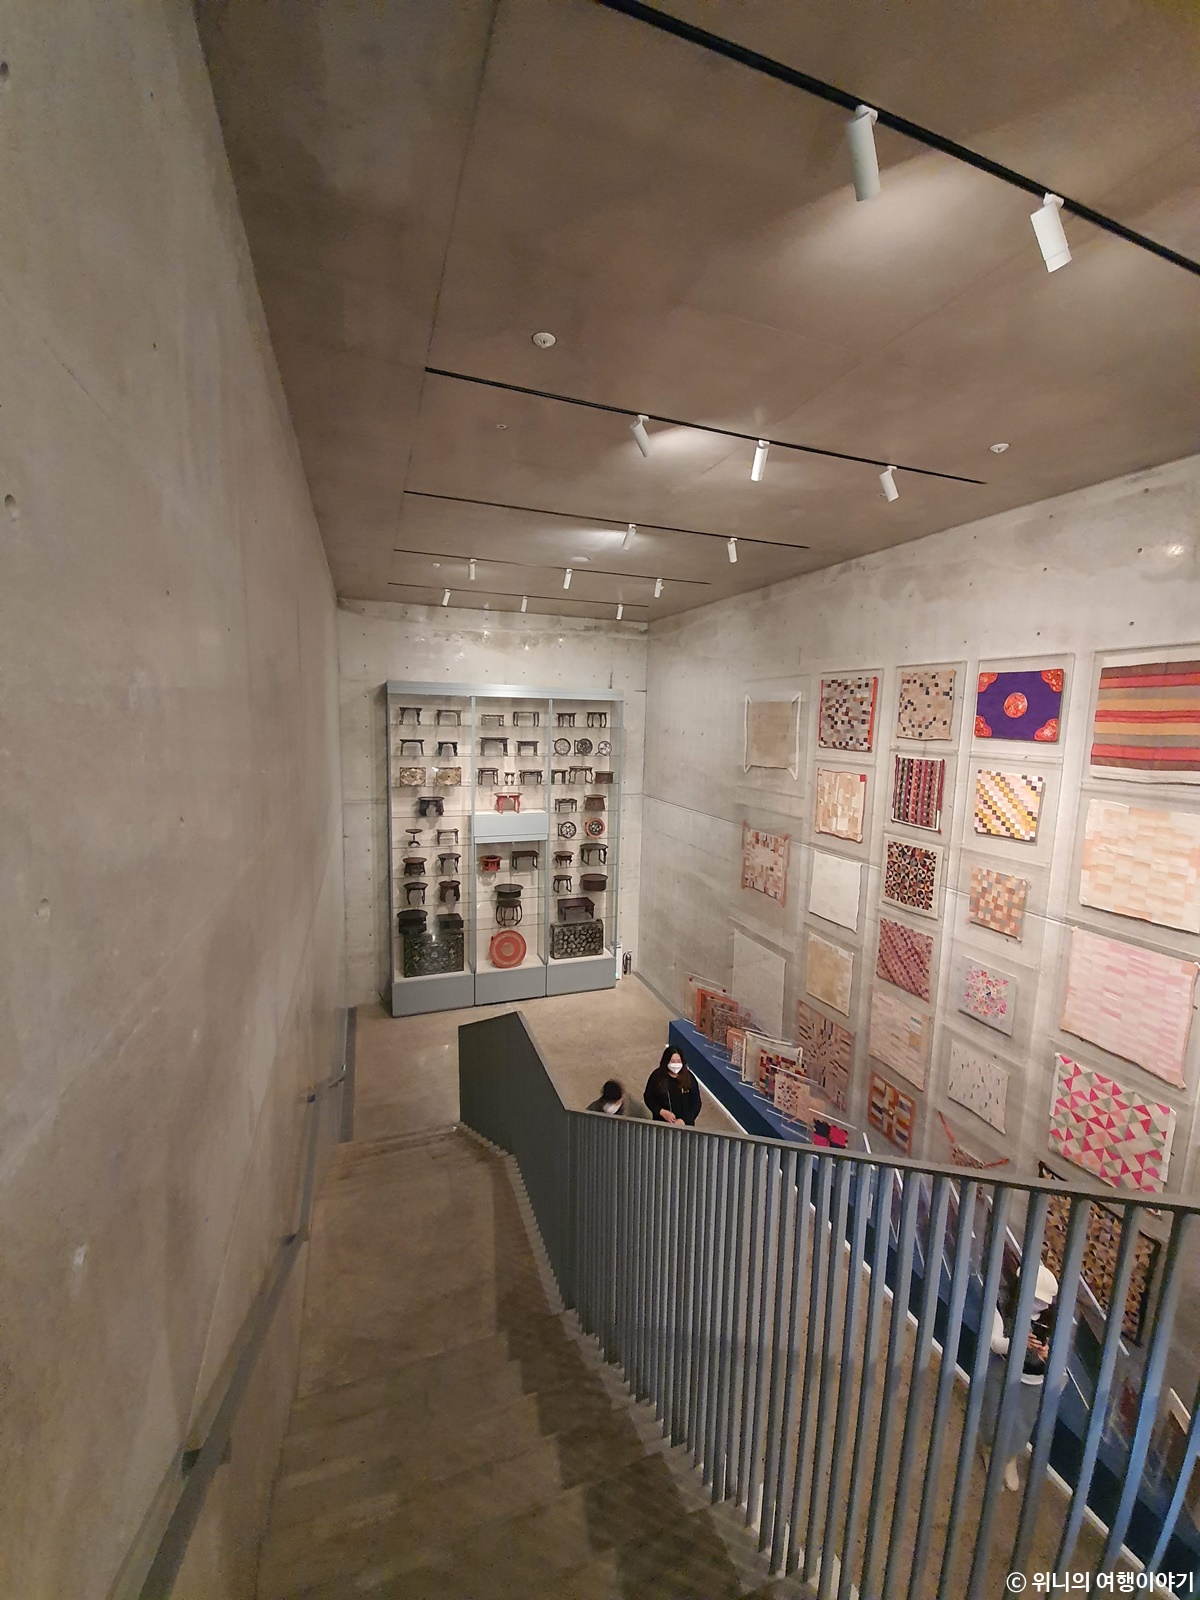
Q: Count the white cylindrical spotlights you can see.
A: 13